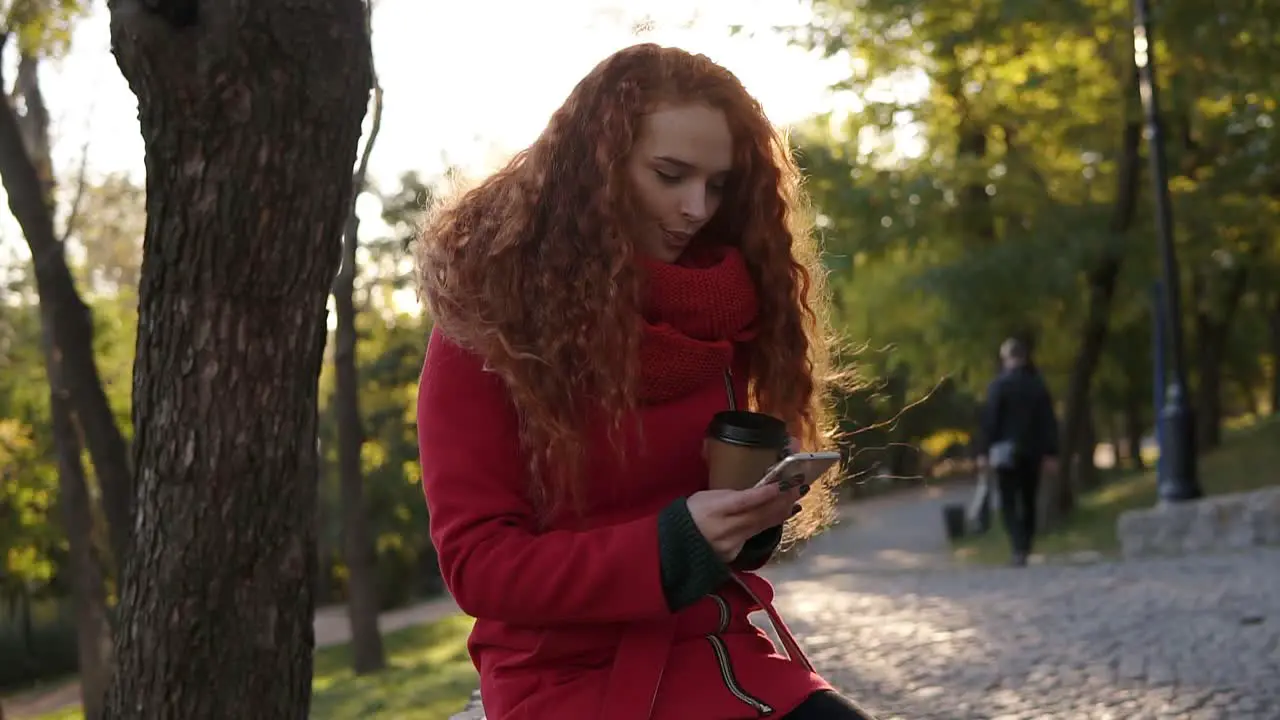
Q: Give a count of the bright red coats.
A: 1